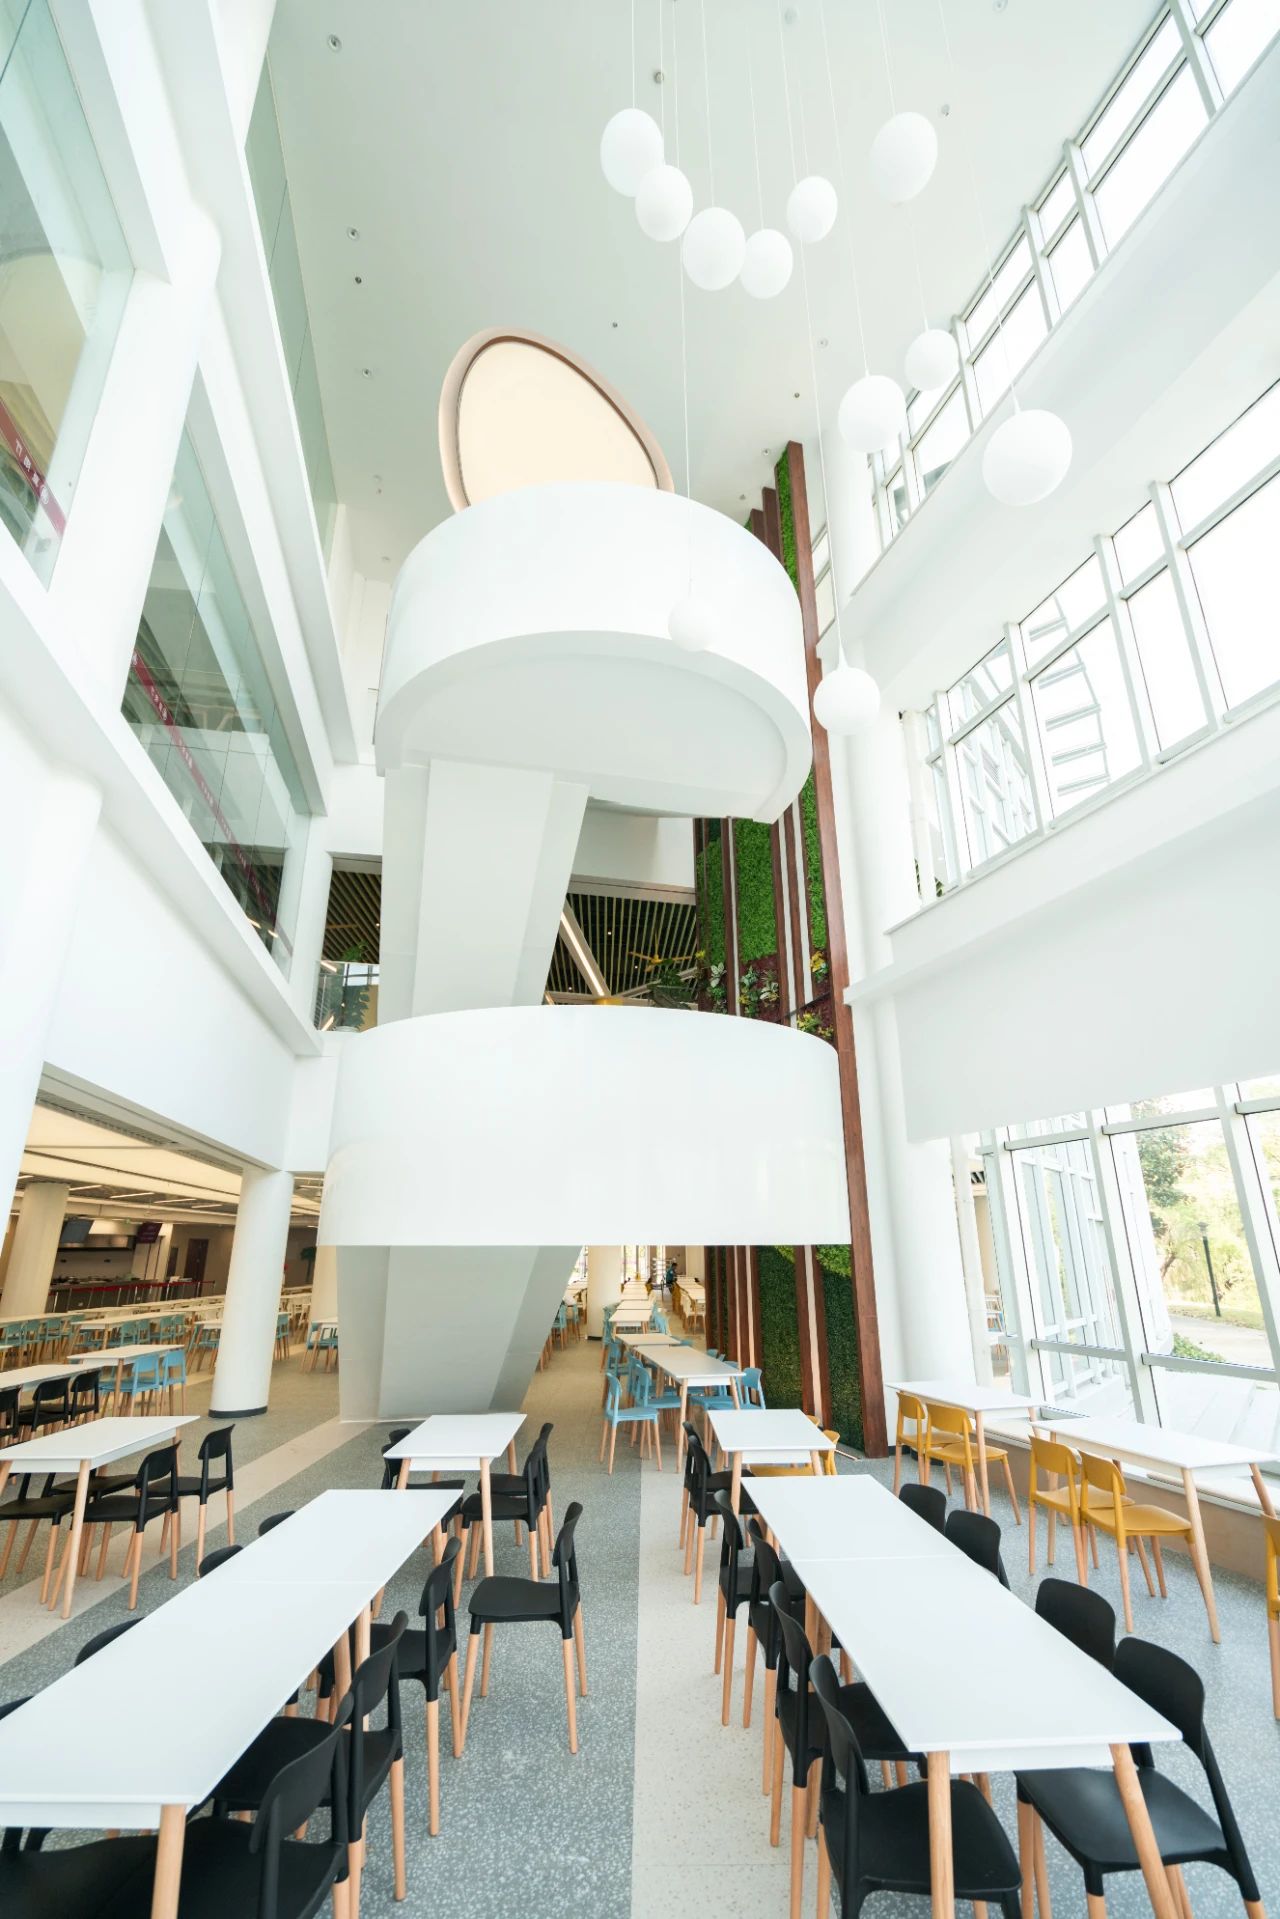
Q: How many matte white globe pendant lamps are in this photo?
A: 11